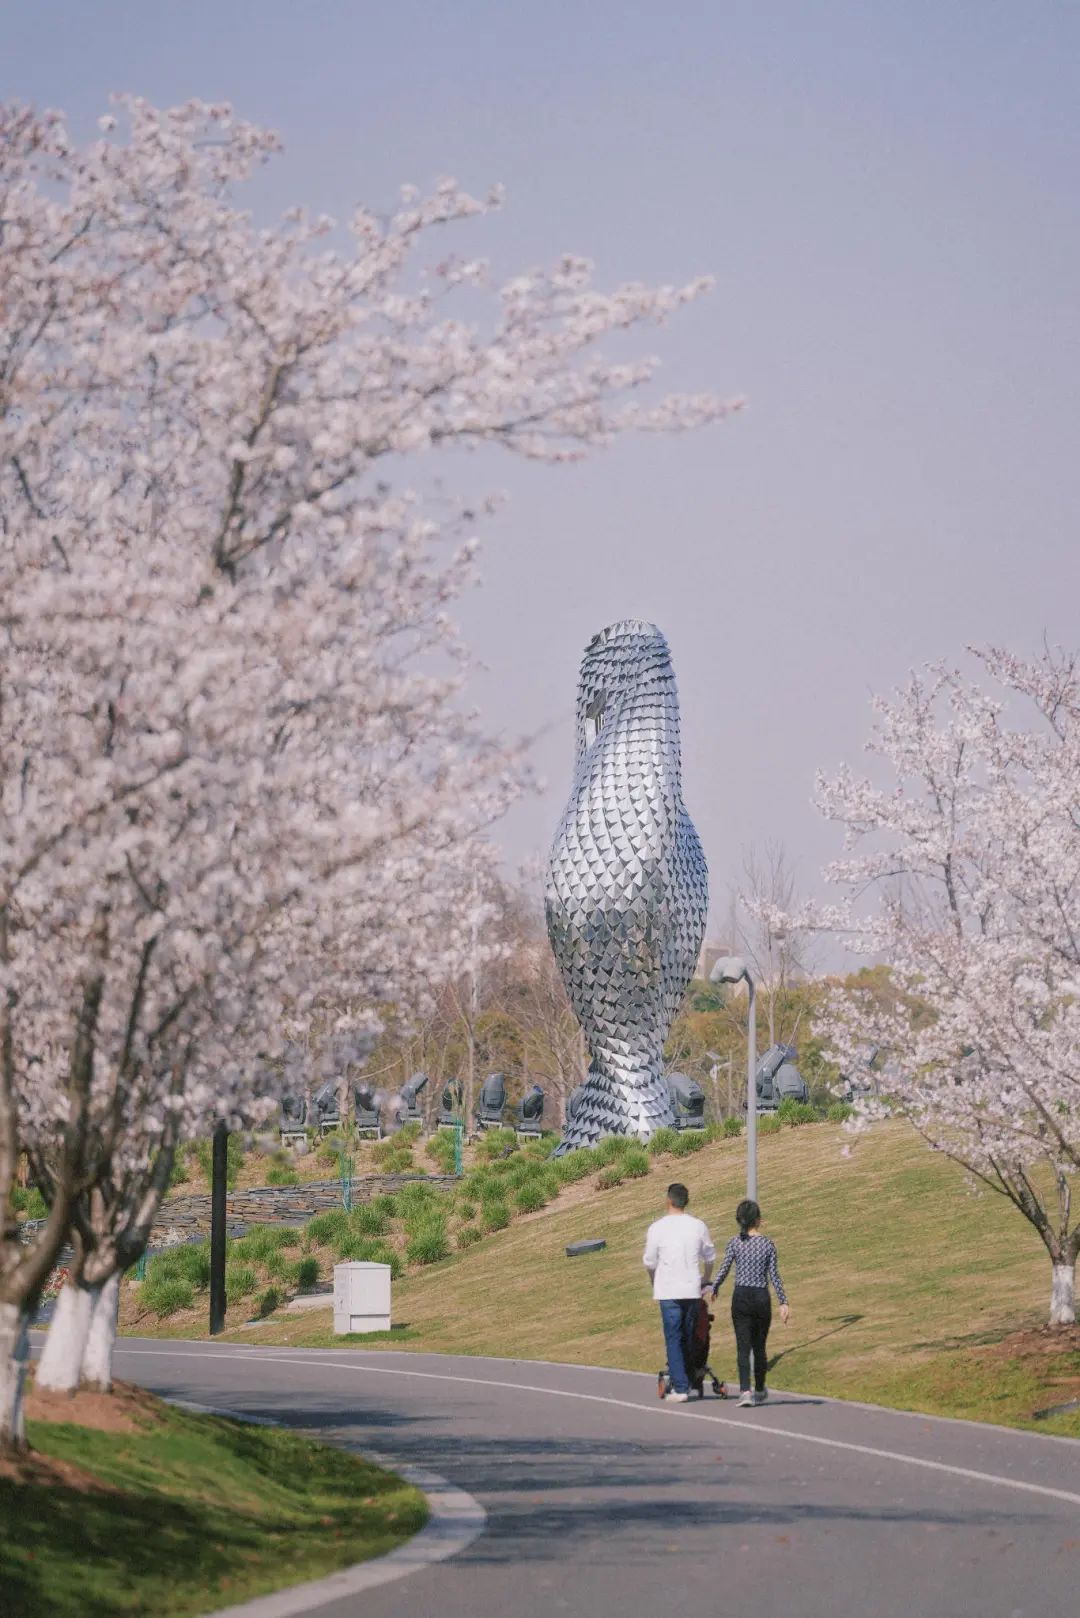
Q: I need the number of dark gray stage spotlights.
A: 12